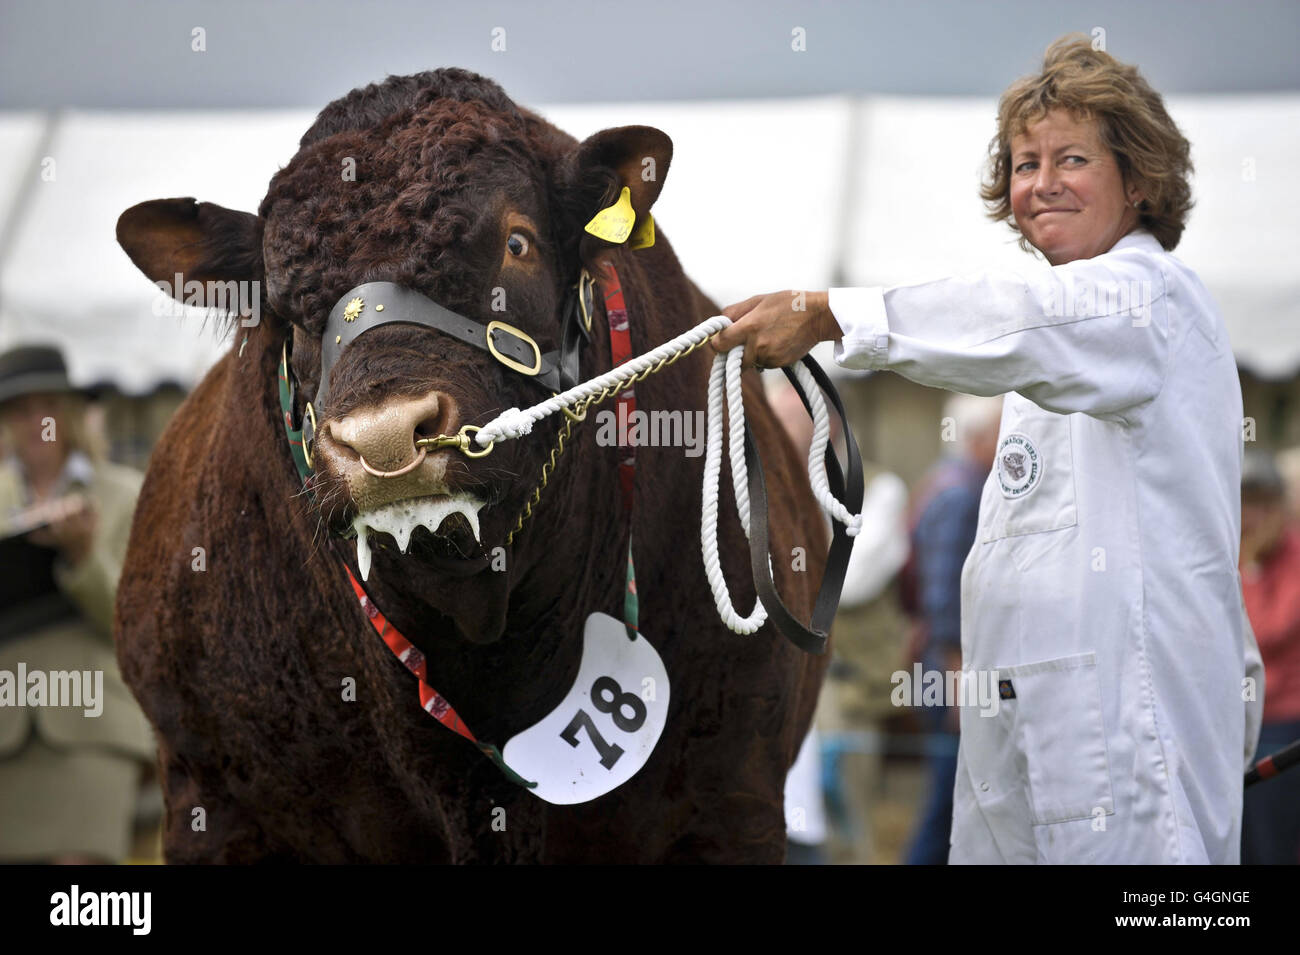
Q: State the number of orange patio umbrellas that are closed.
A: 0